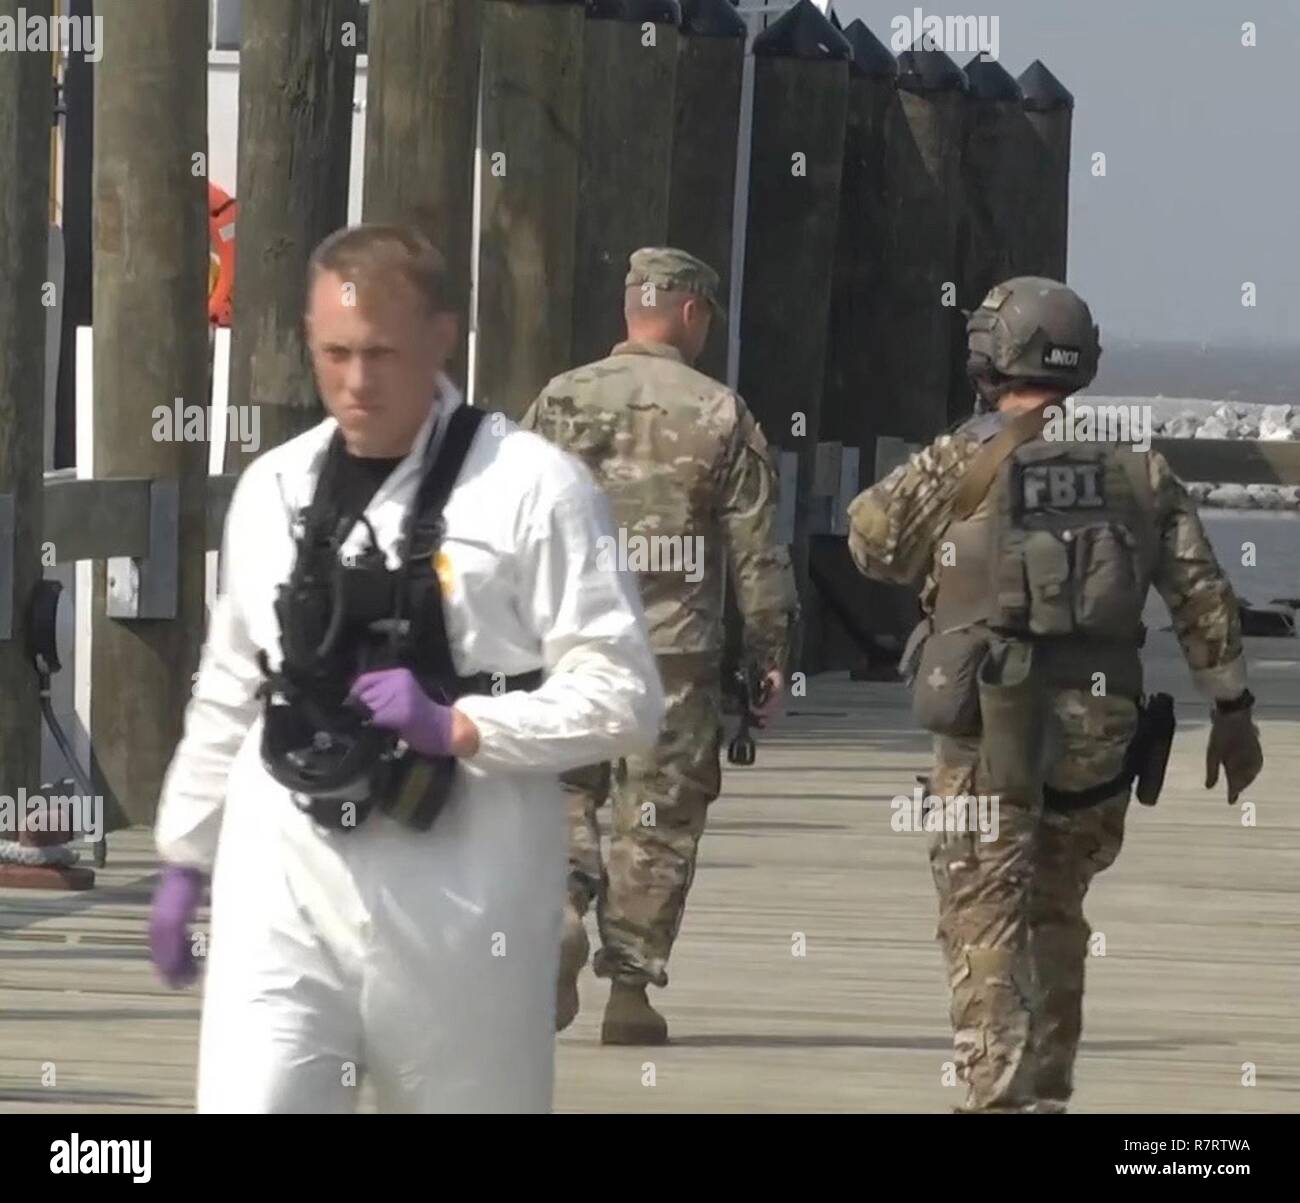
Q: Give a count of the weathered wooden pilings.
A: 12